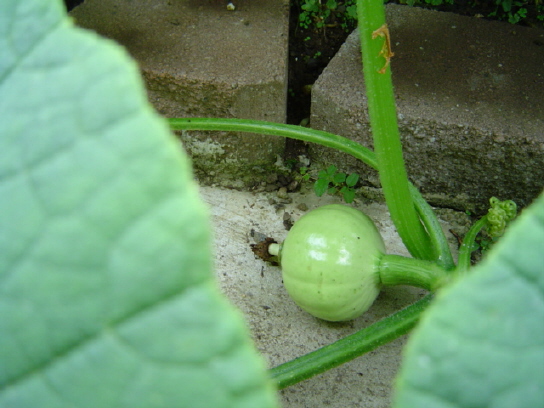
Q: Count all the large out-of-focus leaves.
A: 2